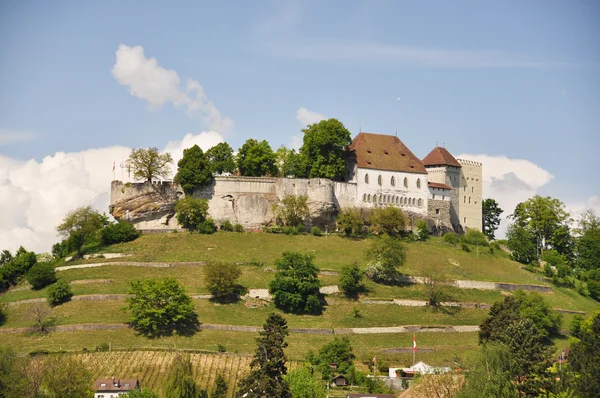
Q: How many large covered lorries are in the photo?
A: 0